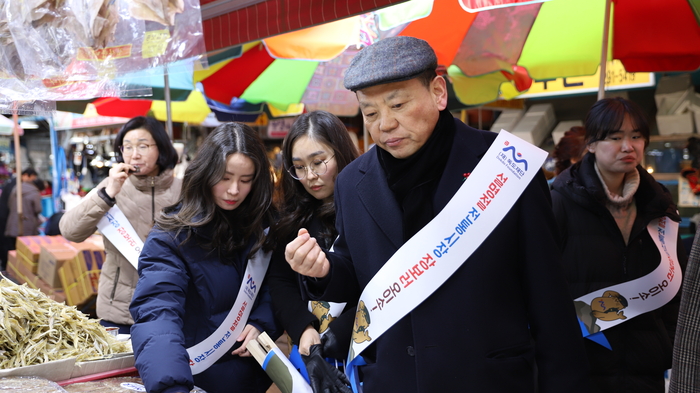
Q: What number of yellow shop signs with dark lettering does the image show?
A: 1